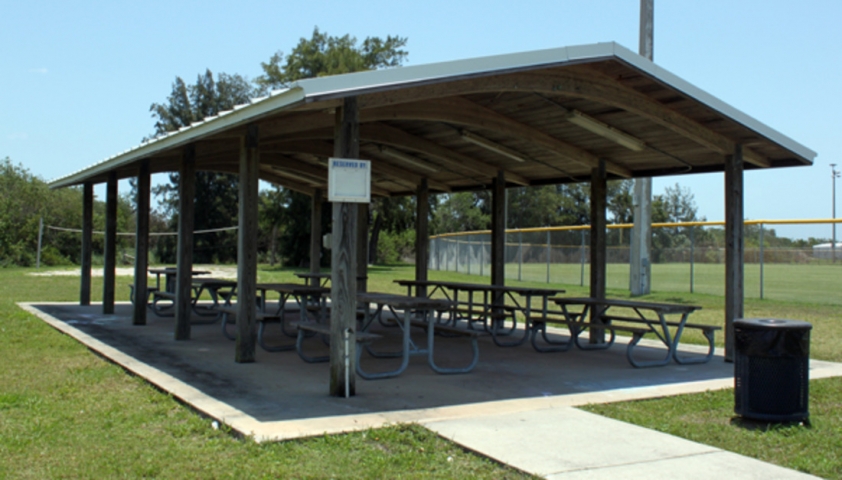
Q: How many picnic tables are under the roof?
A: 8